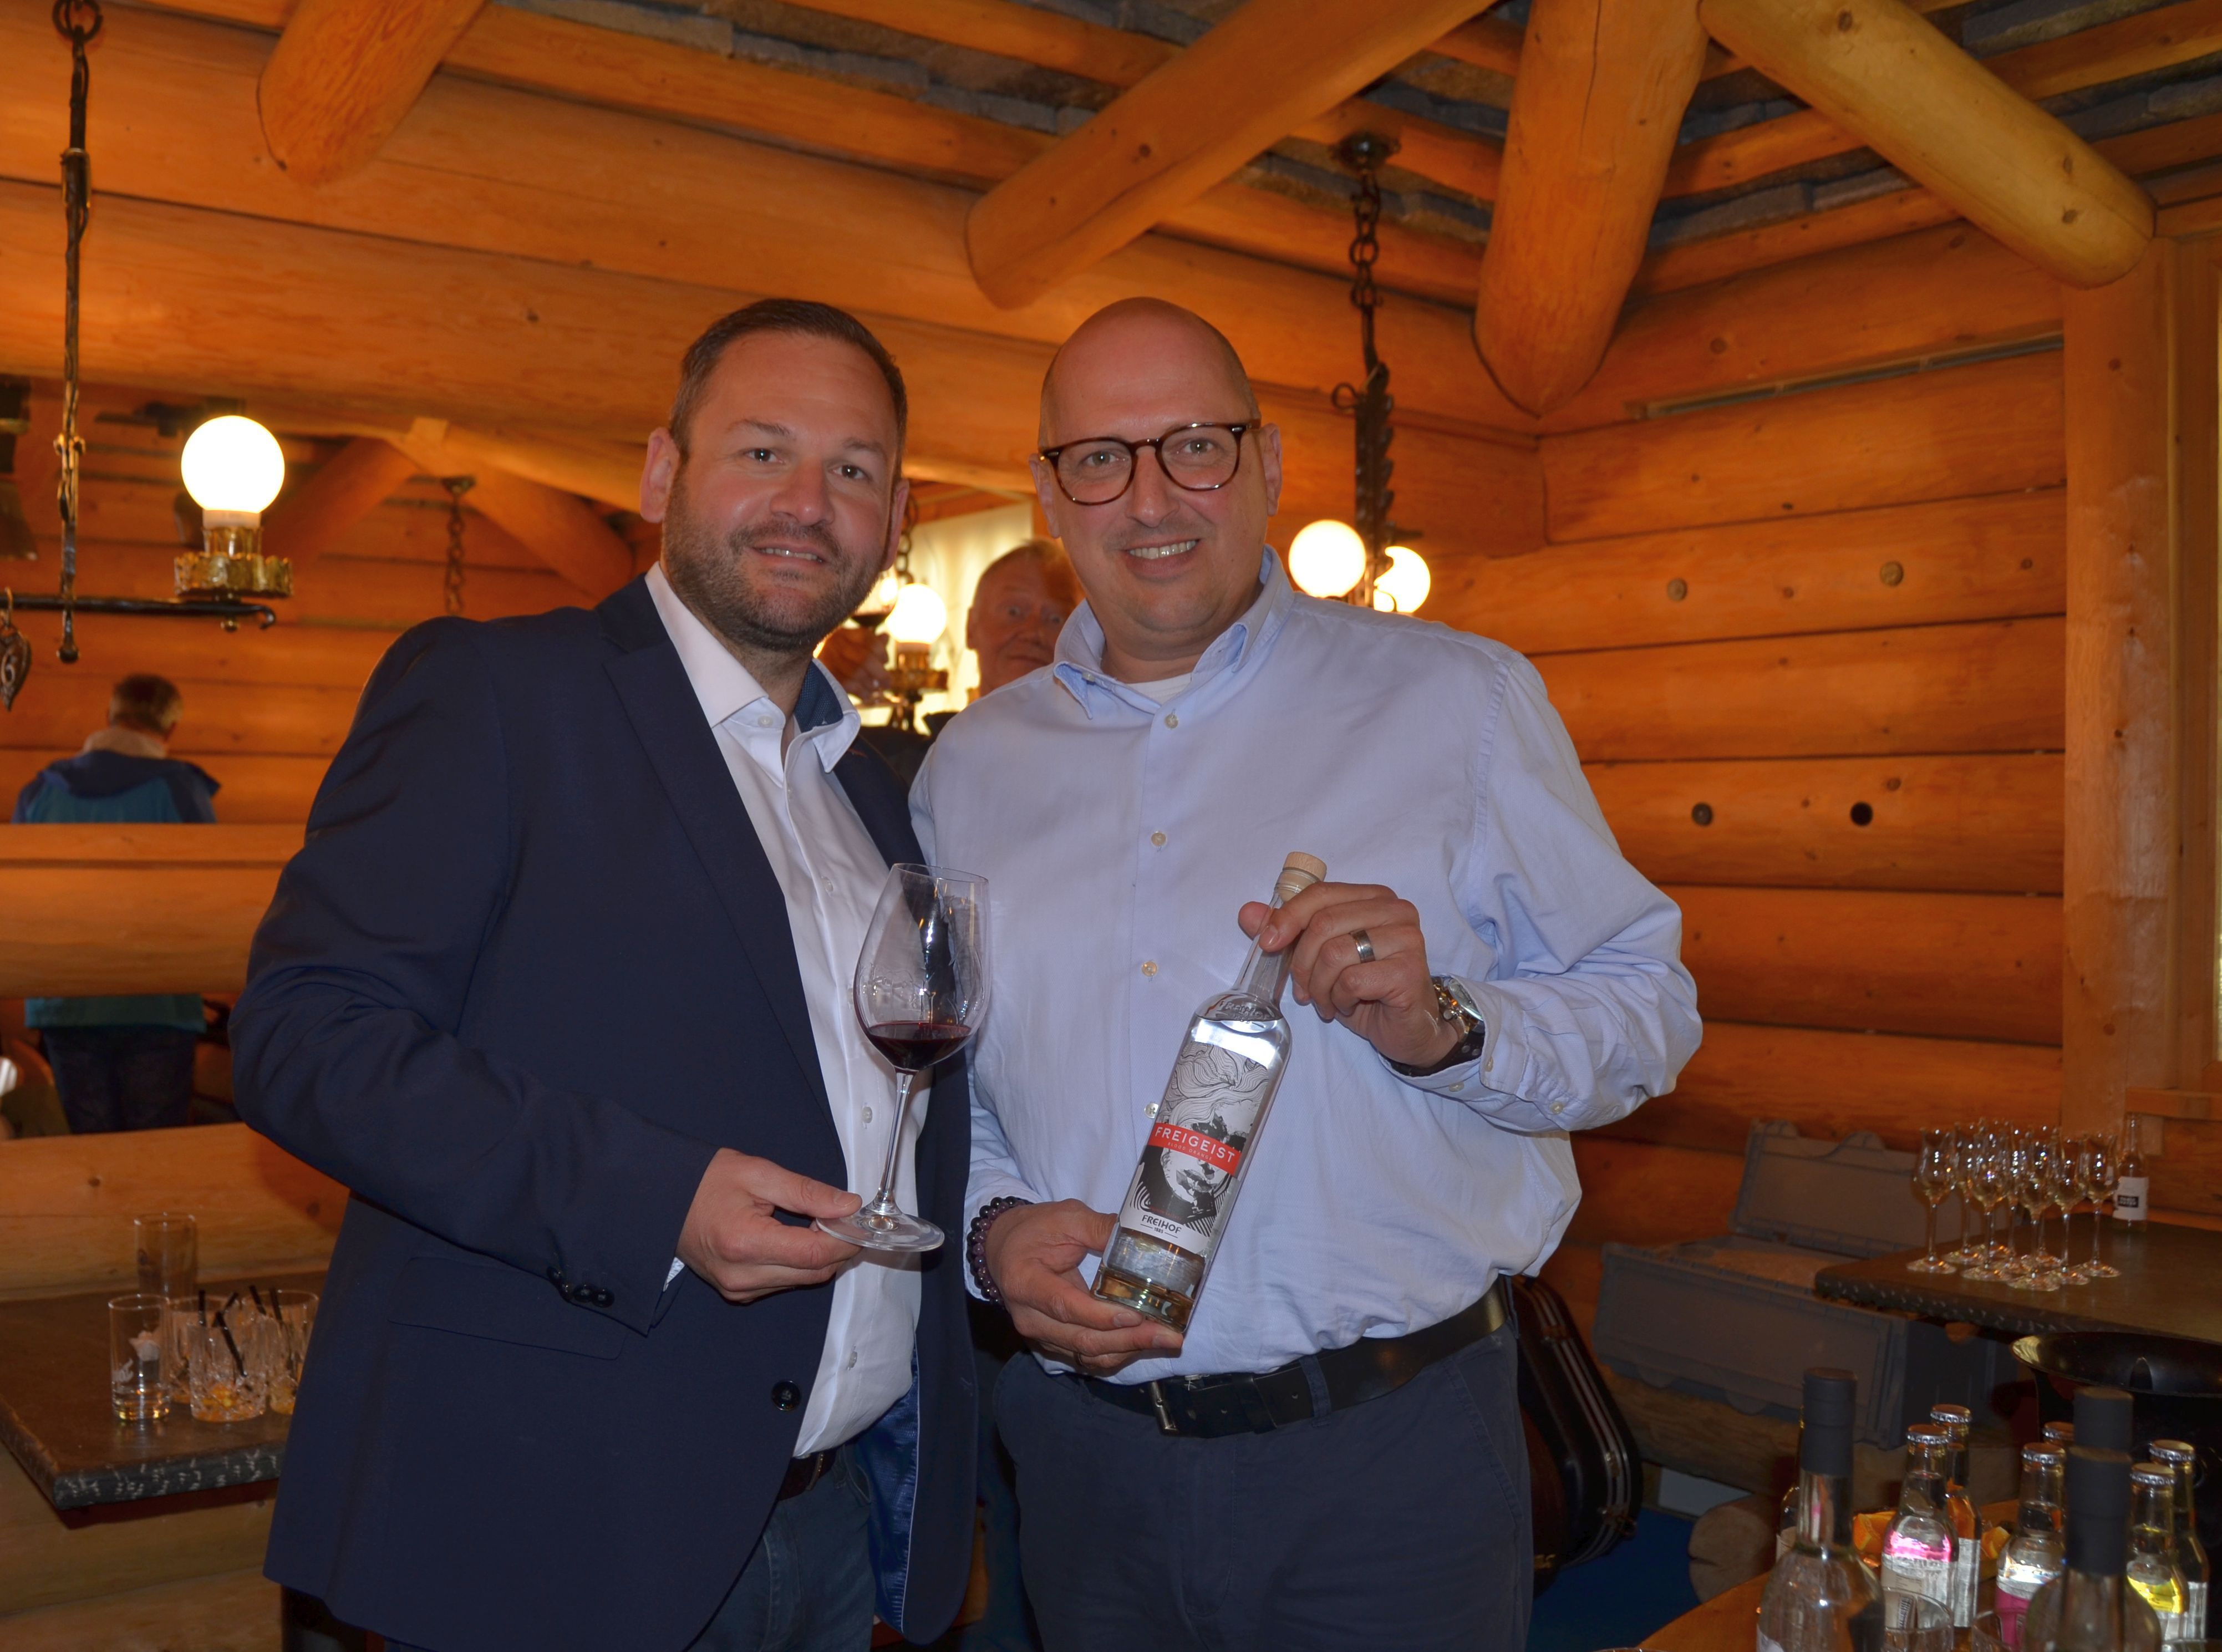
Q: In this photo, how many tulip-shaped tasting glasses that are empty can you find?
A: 9